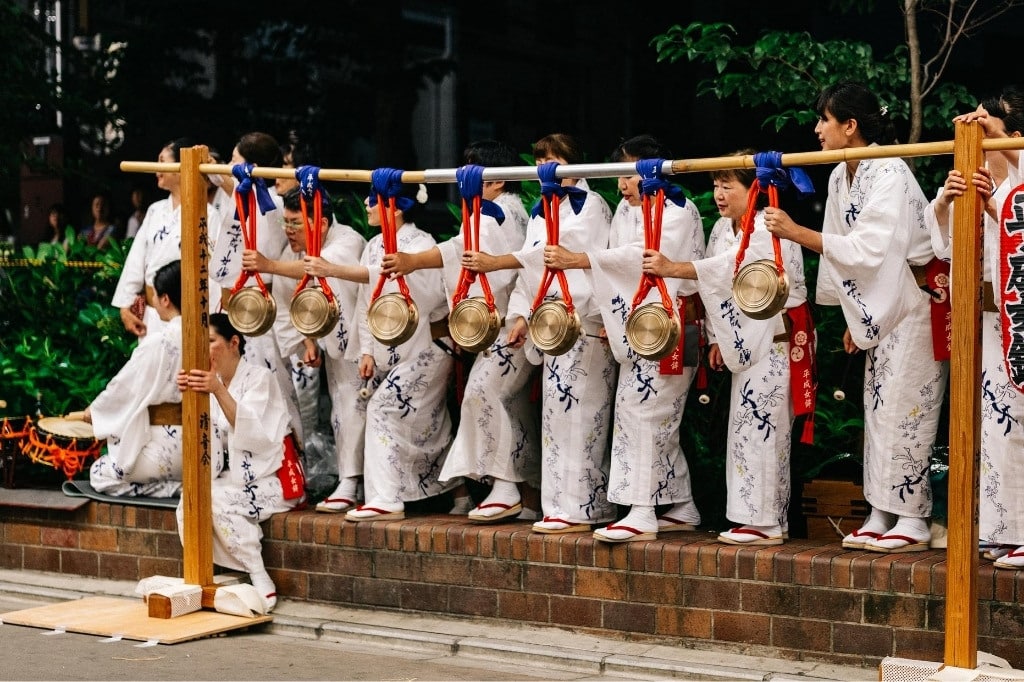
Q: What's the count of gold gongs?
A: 7